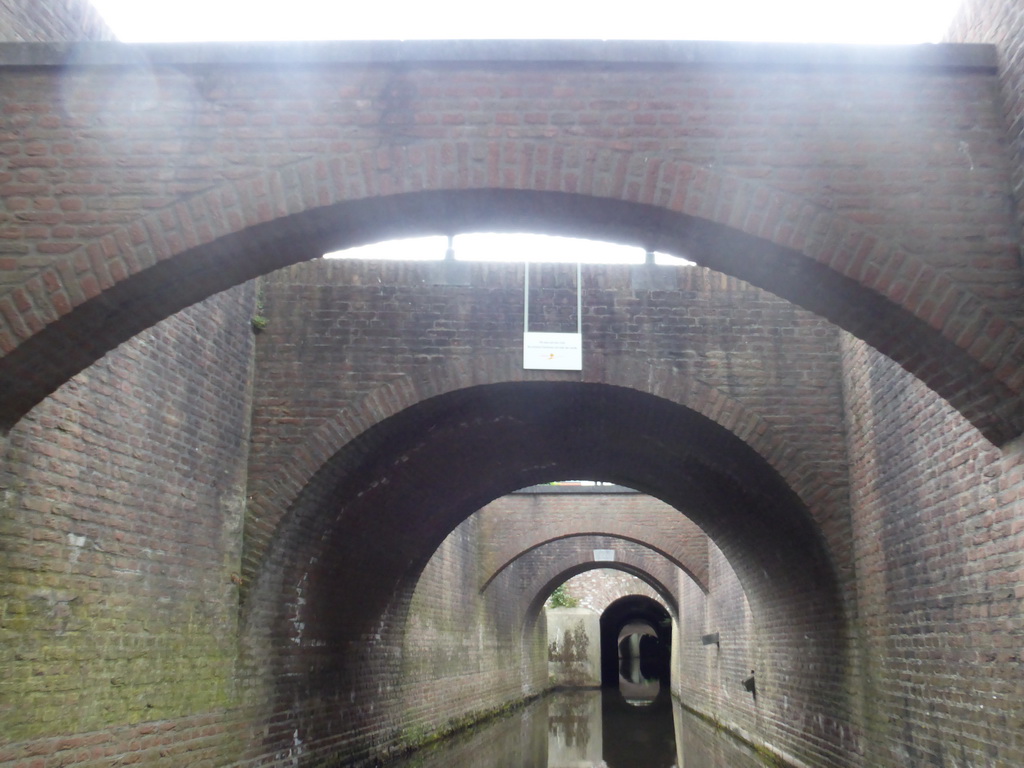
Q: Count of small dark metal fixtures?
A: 2